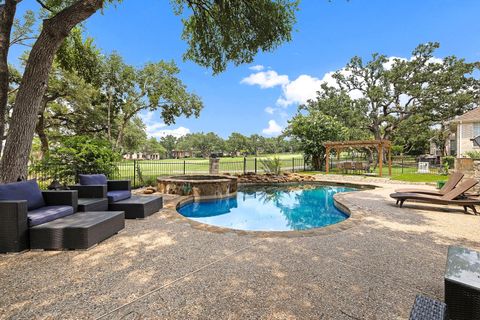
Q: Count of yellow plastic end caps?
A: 0